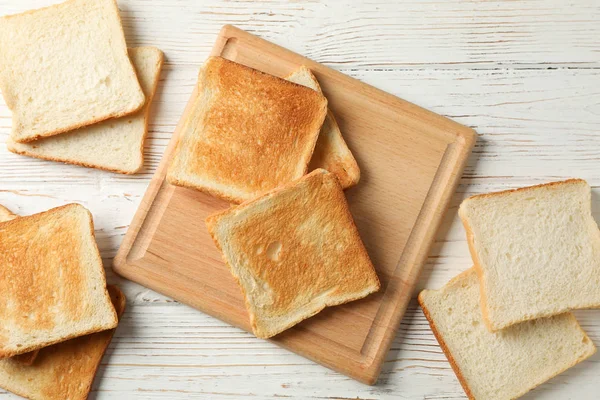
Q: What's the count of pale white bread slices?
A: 4